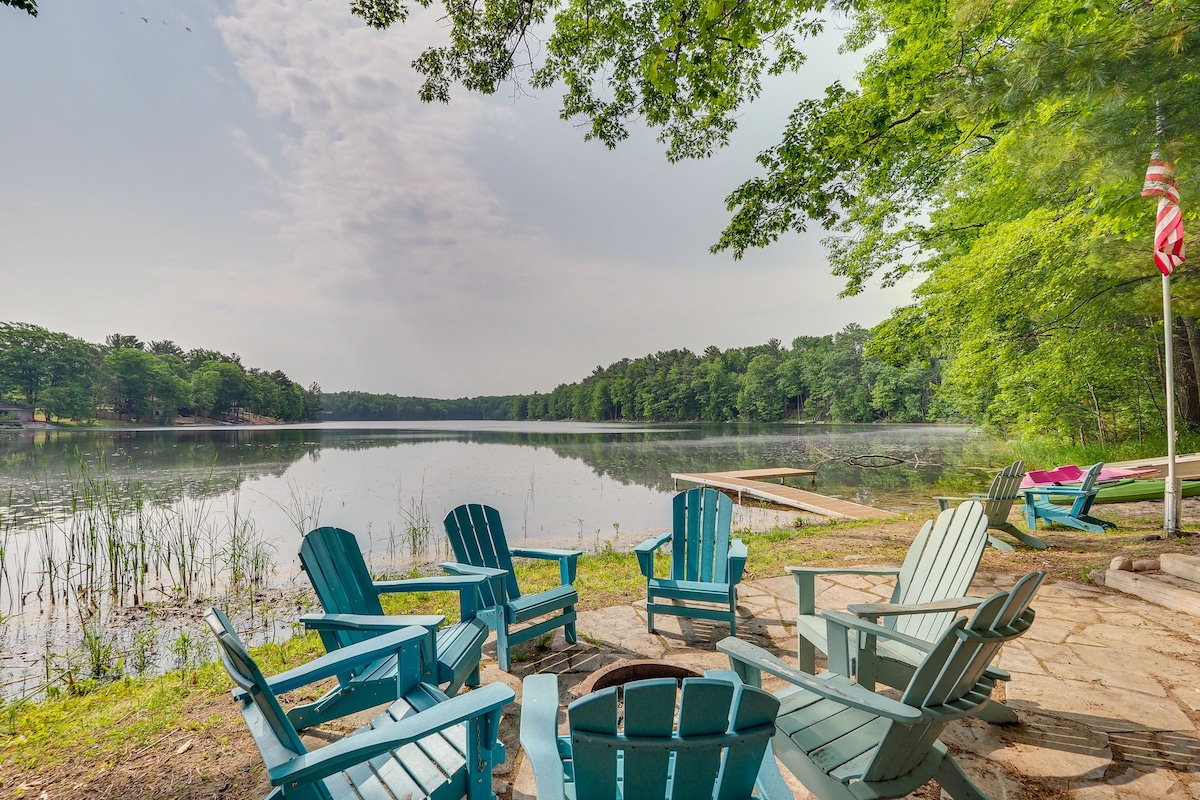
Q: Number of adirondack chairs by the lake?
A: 9